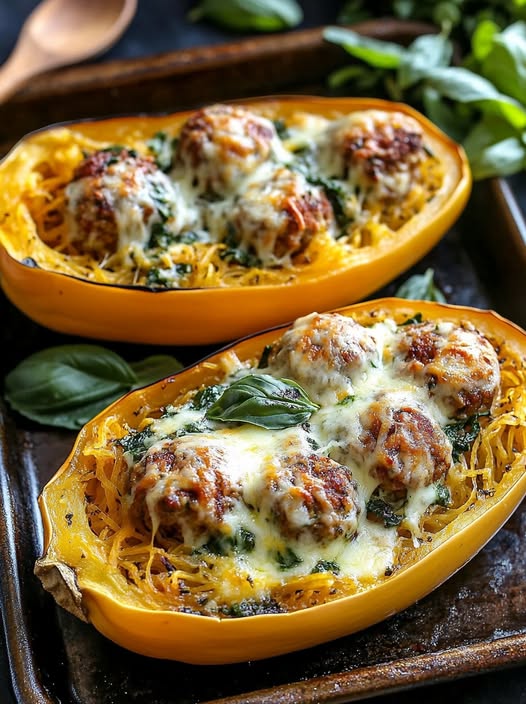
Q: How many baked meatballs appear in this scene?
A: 9